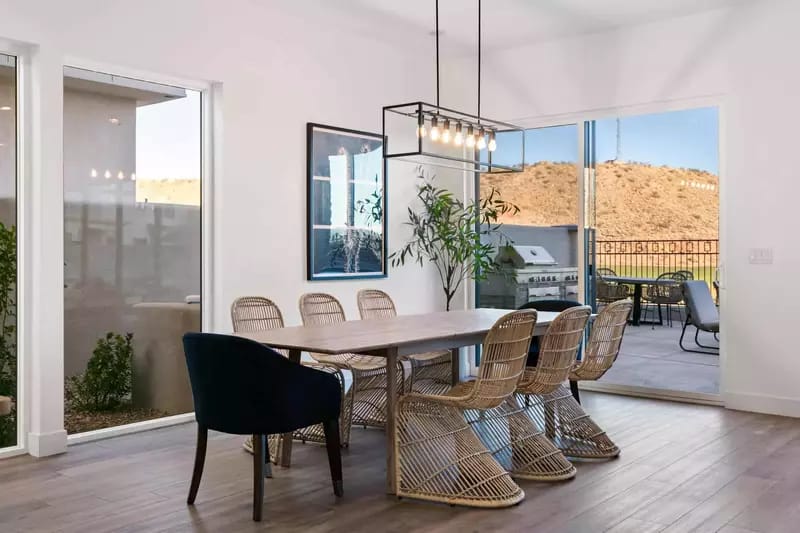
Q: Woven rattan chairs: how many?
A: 6